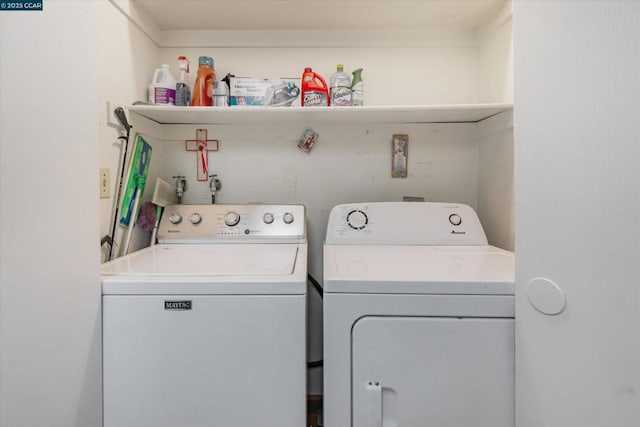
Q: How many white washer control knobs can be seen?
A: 5